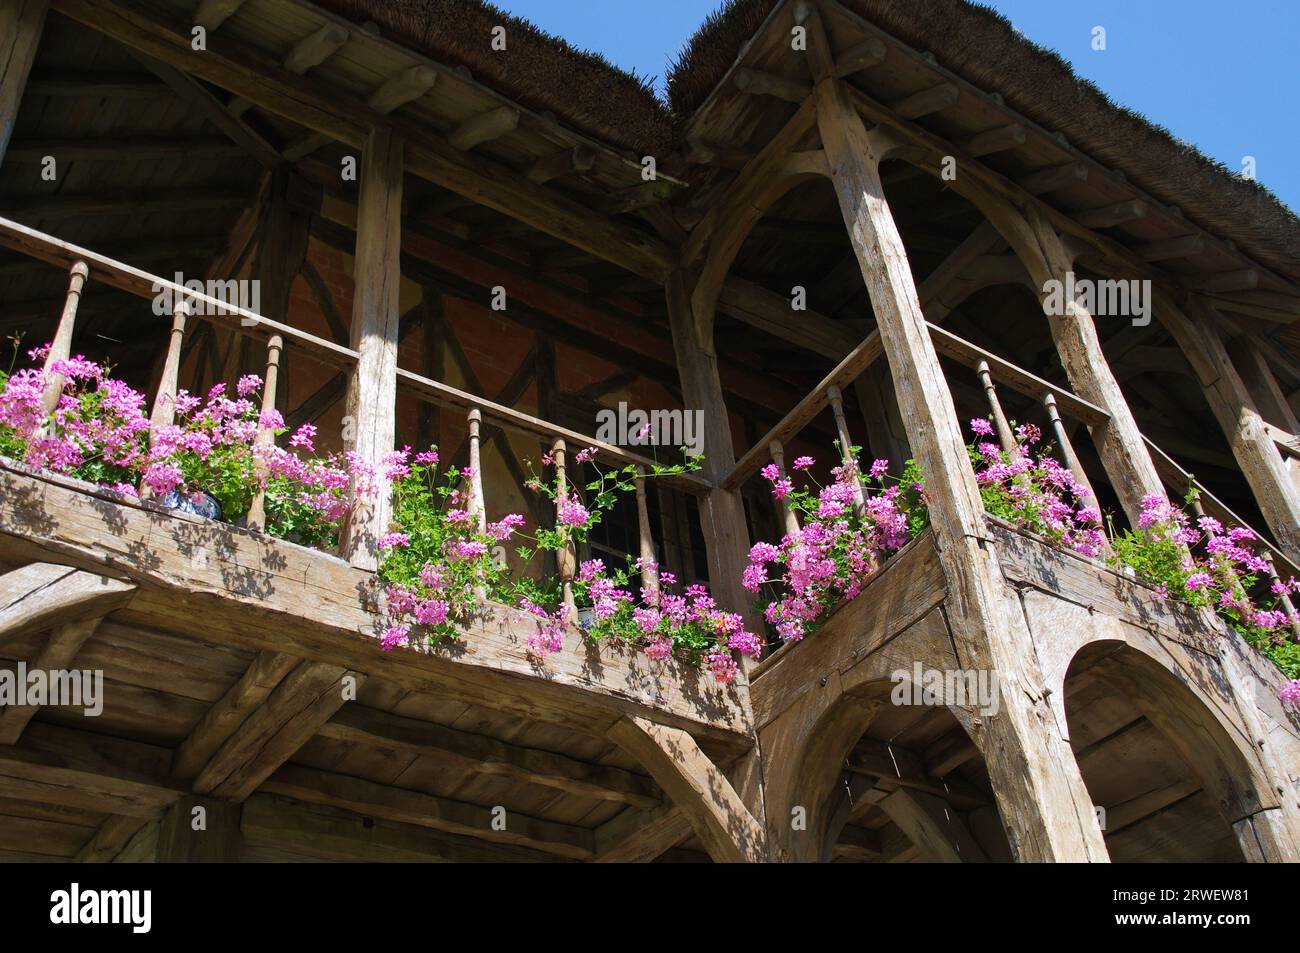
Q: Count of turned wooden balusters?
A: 12